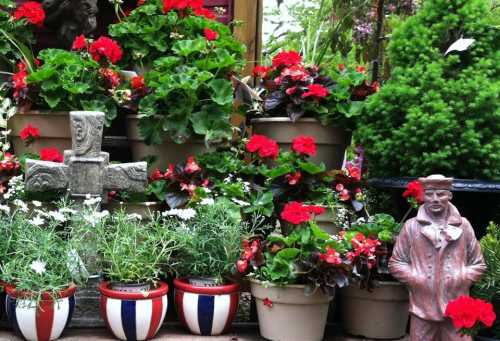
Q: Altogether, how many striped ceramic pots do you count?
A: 3